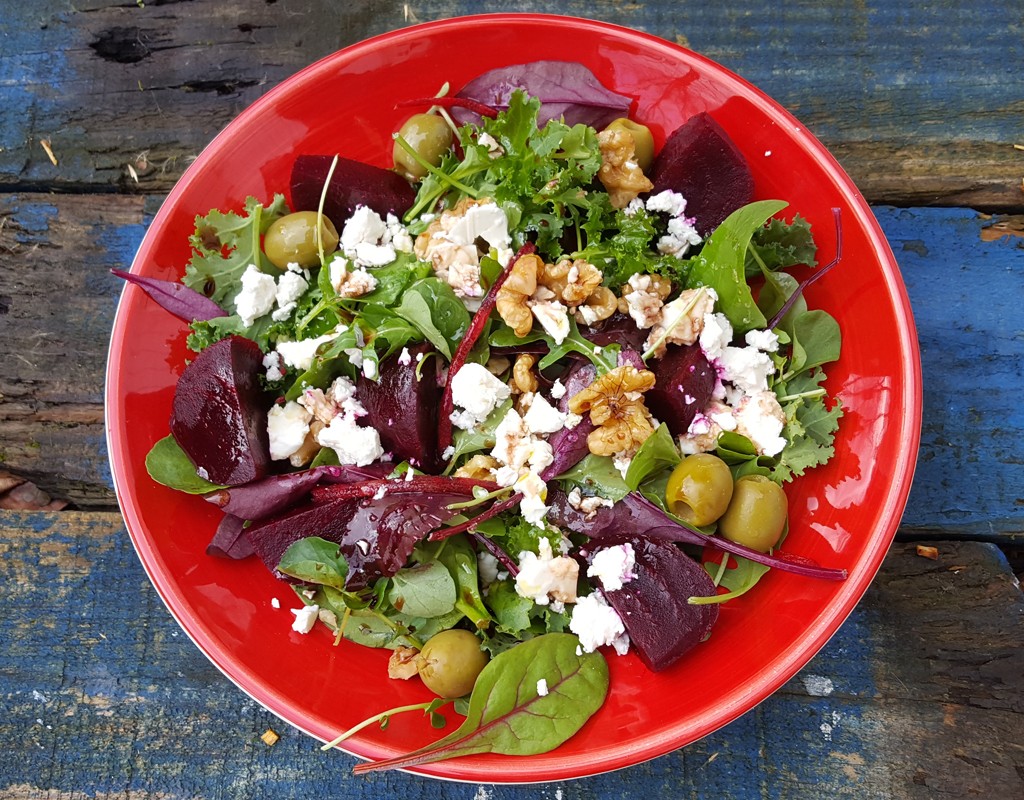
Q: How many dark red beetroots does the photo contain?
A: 7